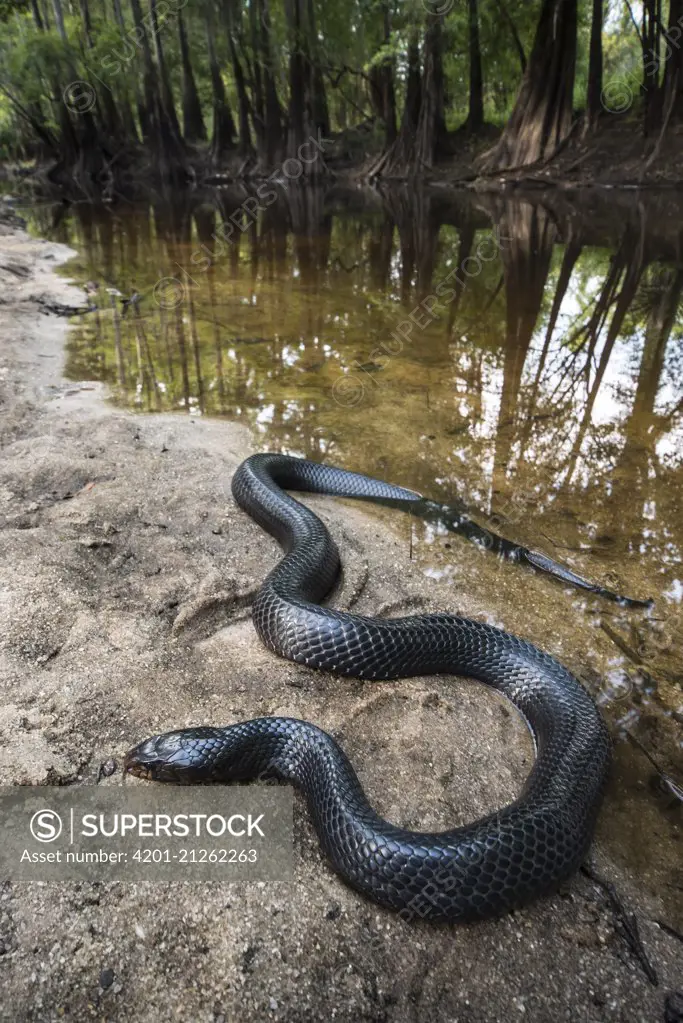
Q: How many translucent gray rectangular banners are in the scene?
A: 1